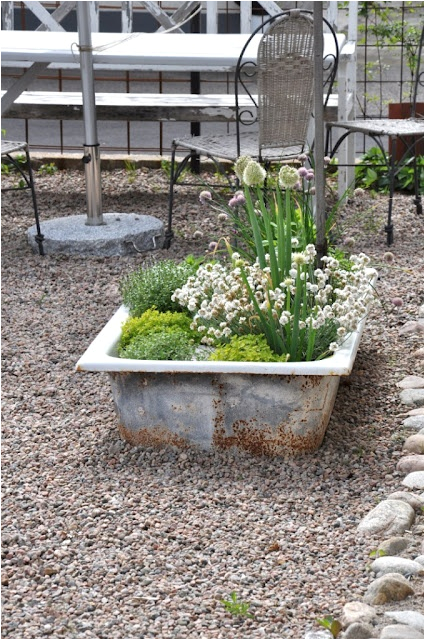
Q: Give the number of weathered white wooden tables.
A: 1